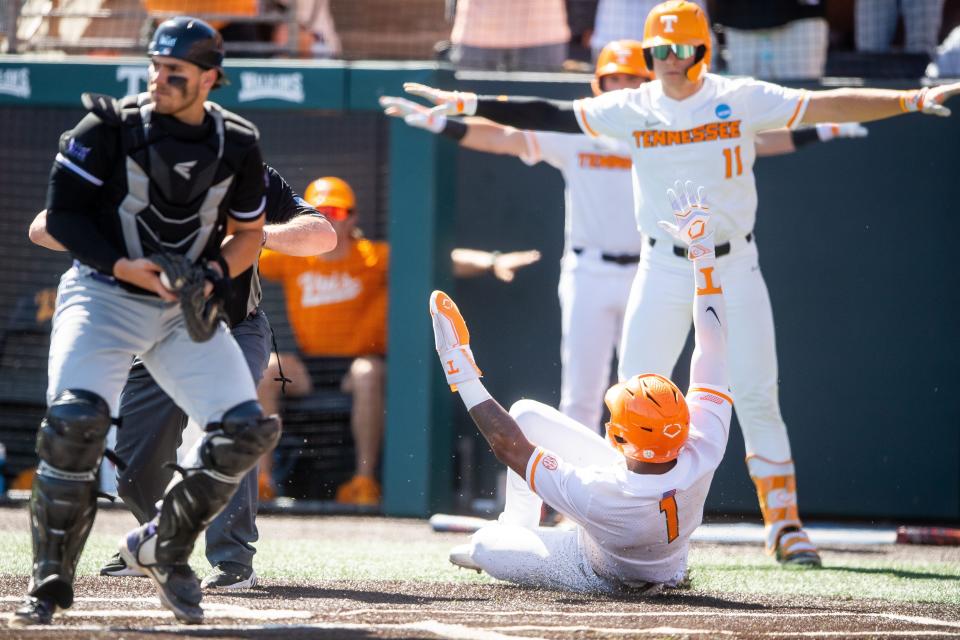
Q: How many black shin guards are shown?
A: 2